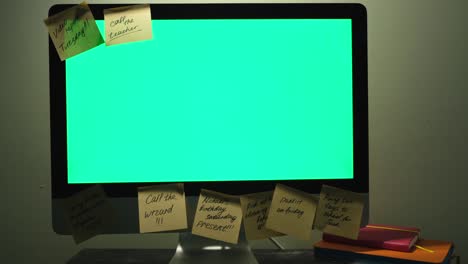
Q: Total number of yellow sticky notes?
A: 8